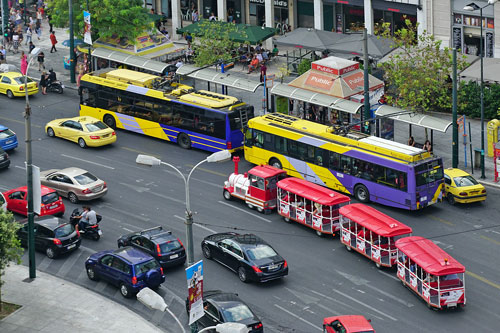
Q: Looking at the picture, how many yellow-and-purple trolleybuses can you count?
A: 2